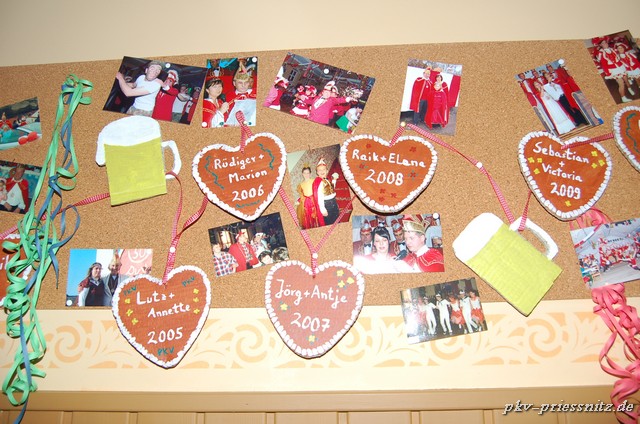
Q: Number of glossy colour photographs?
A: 14